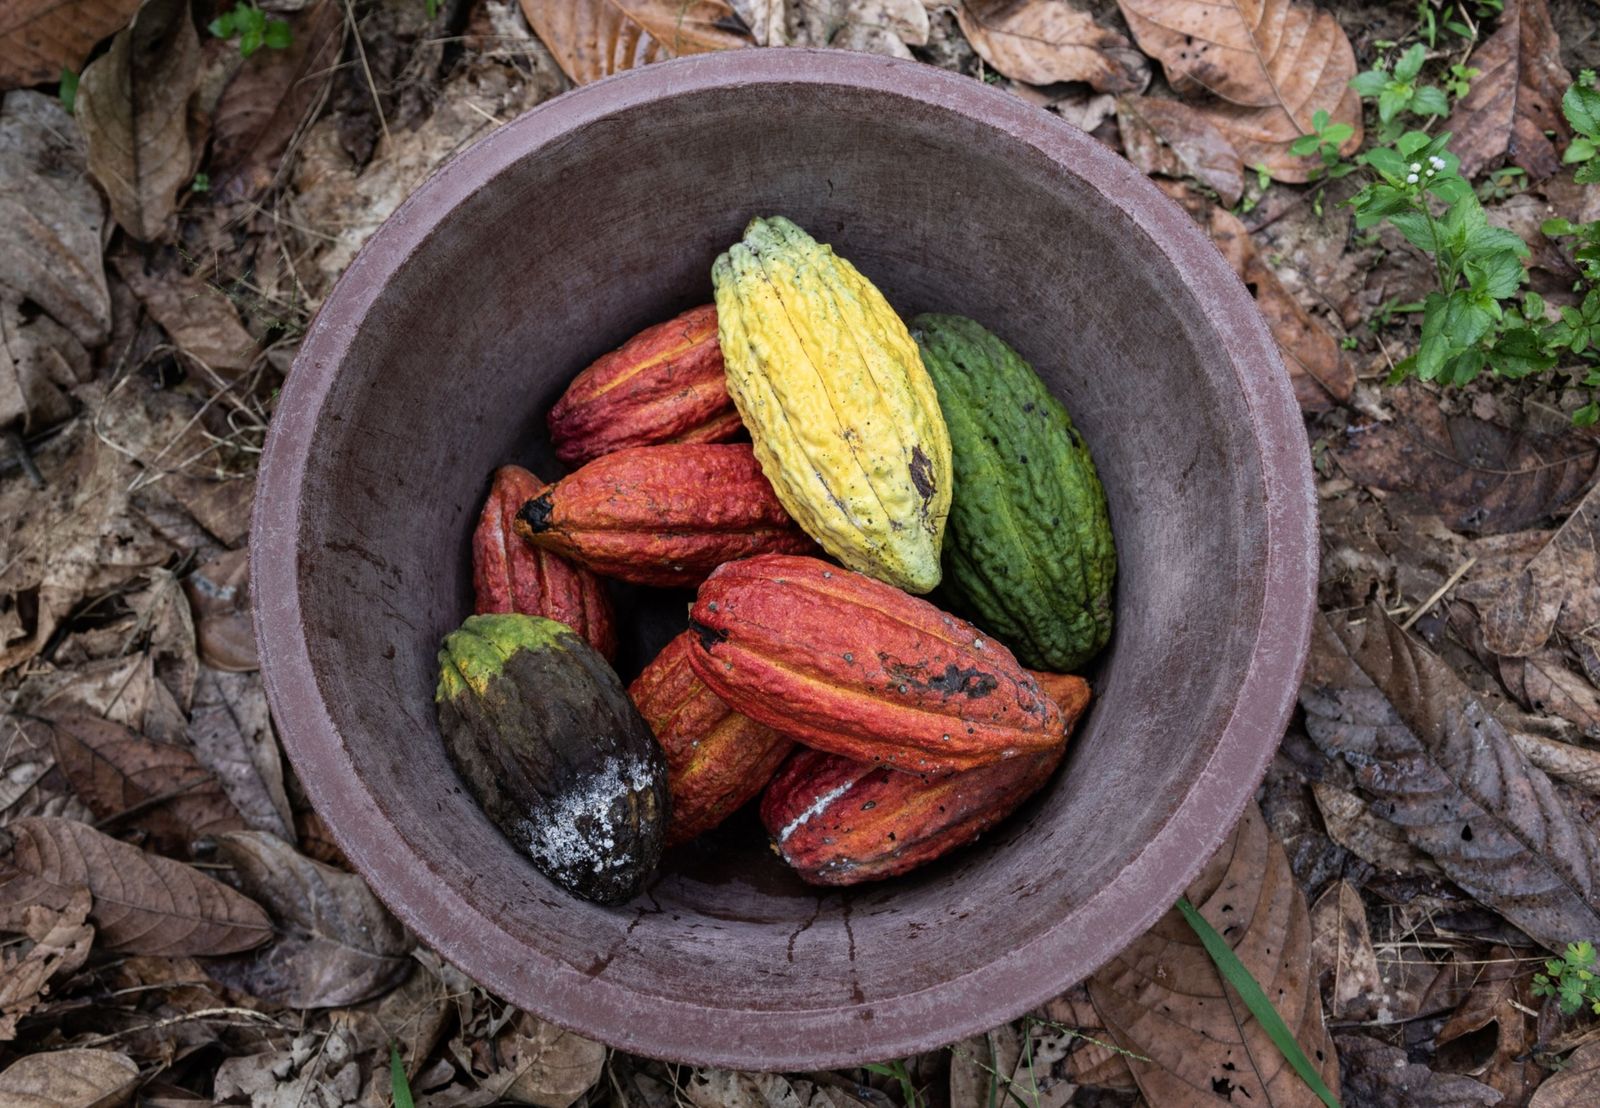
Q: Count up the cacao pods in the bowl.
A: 9